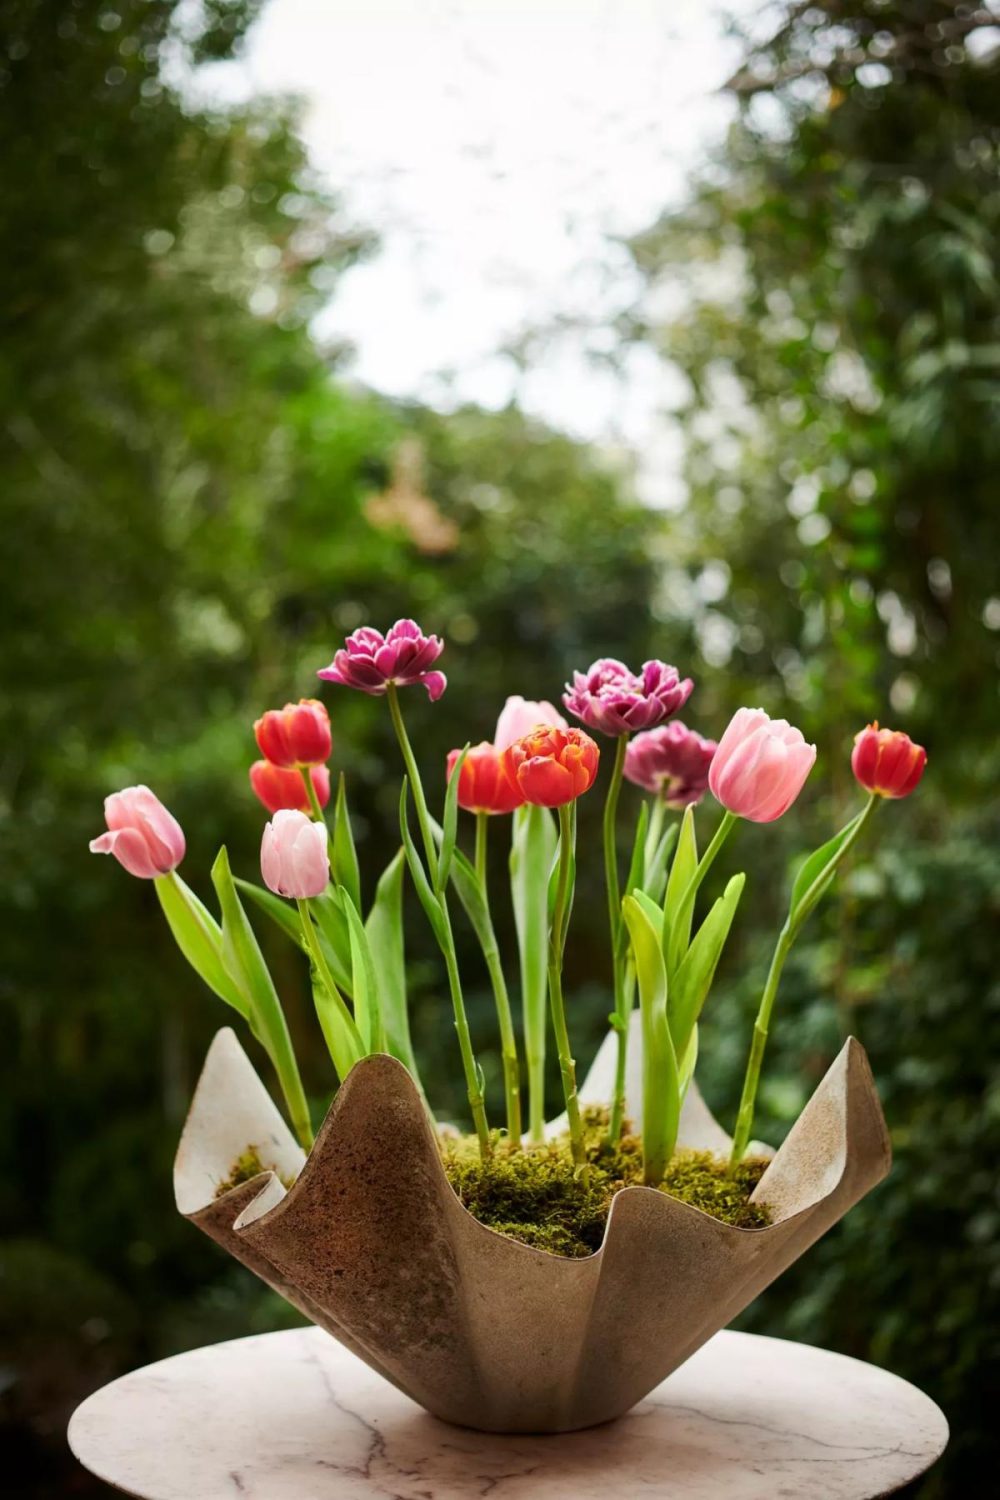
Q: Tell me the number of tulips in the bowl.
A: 12